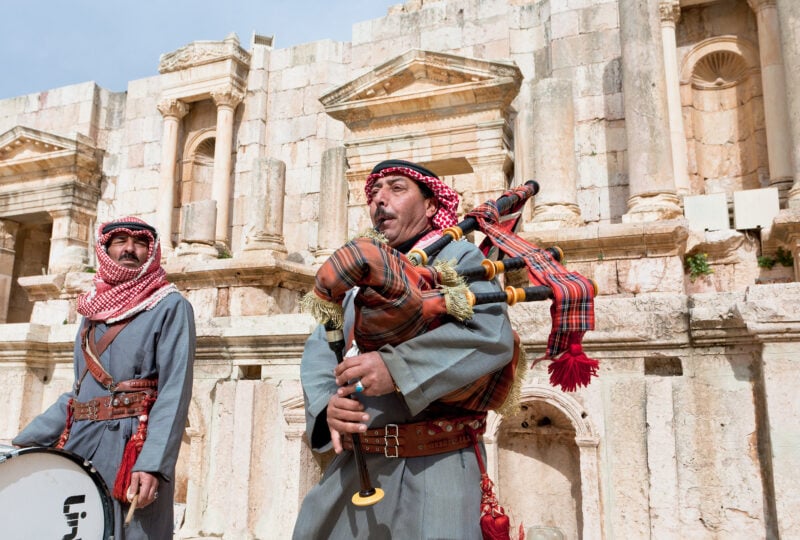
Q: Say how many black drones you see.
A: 3